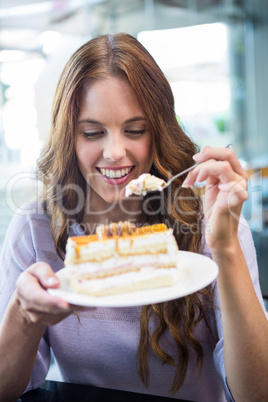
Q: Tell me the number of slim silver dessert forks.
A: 1